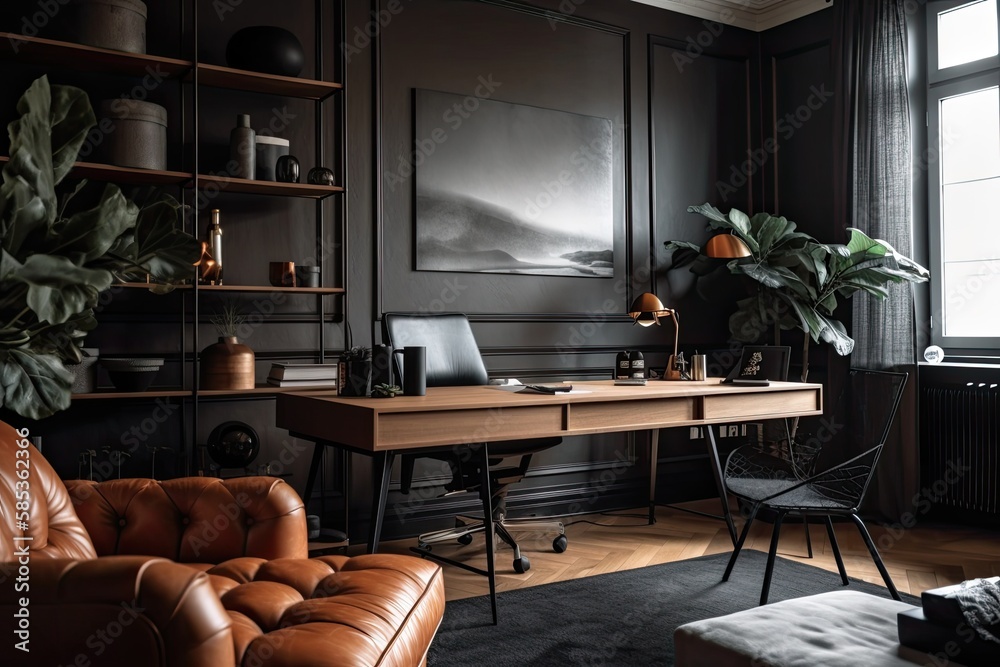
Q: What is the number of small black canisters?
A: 2